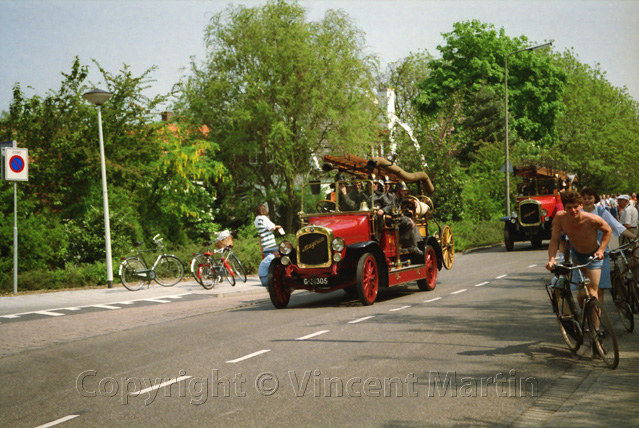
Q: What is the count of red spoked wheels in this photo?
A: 3